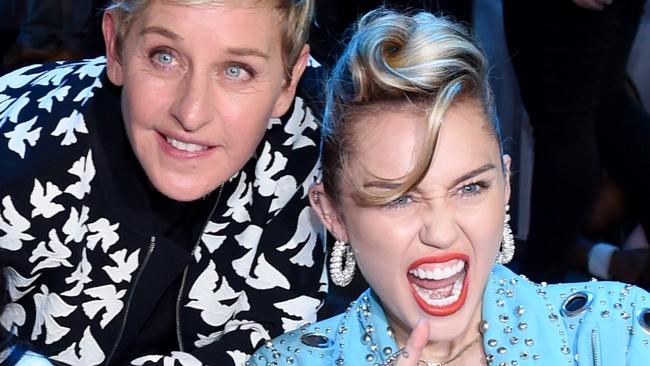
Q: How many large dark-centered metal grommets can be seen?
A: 3